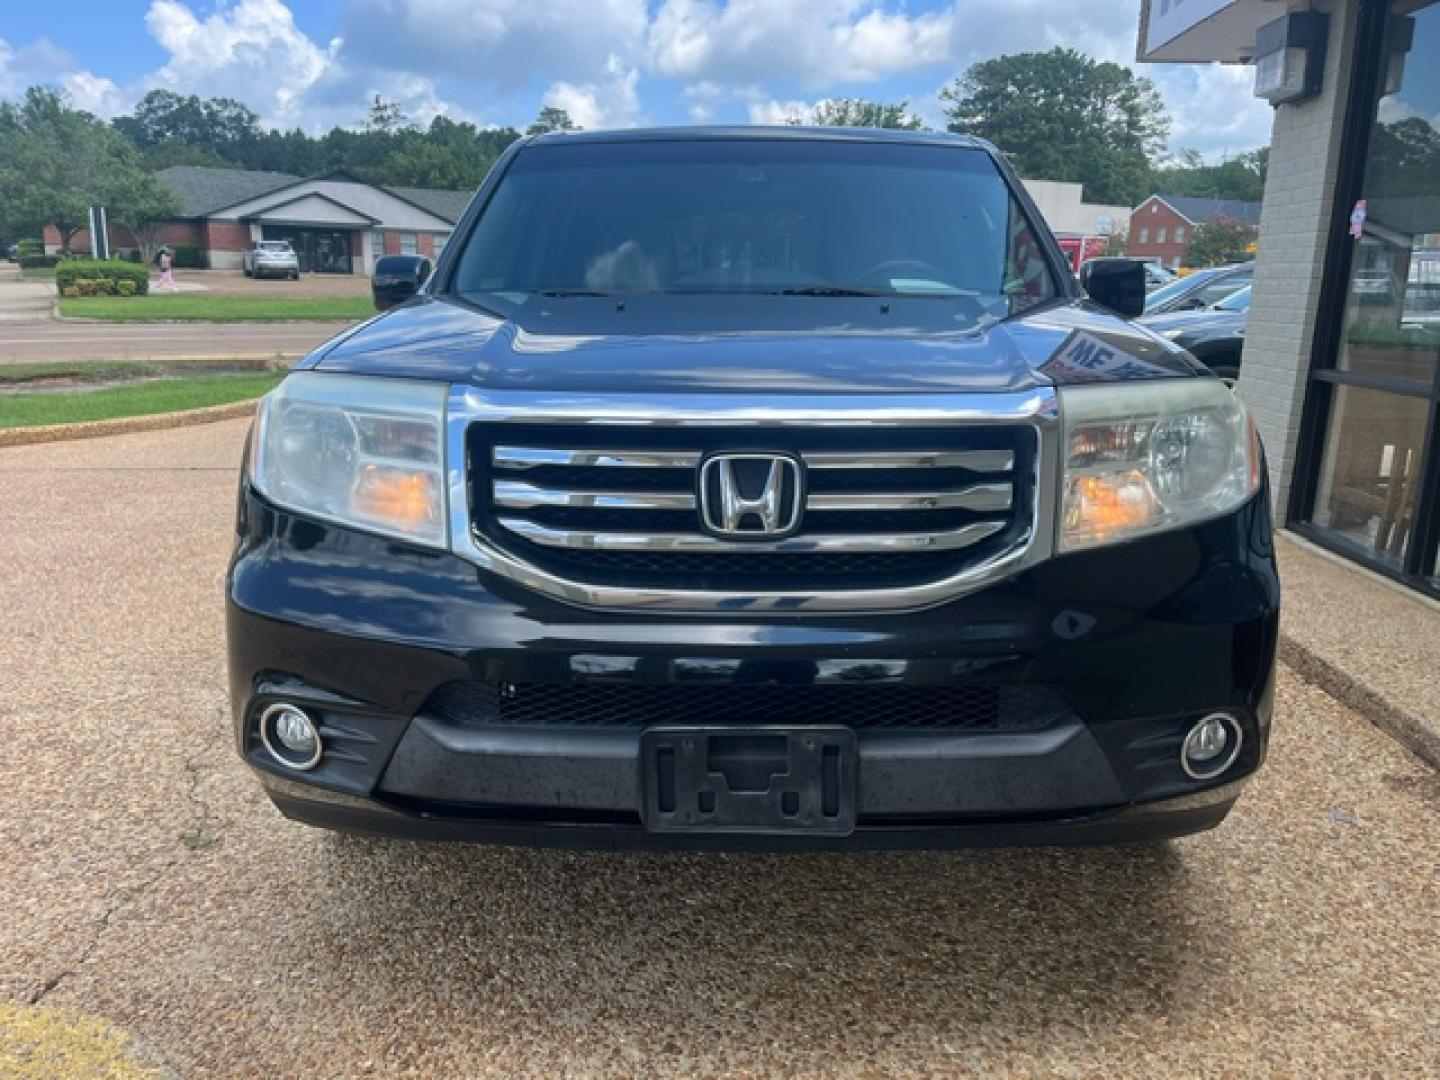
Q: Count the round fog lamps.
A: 2